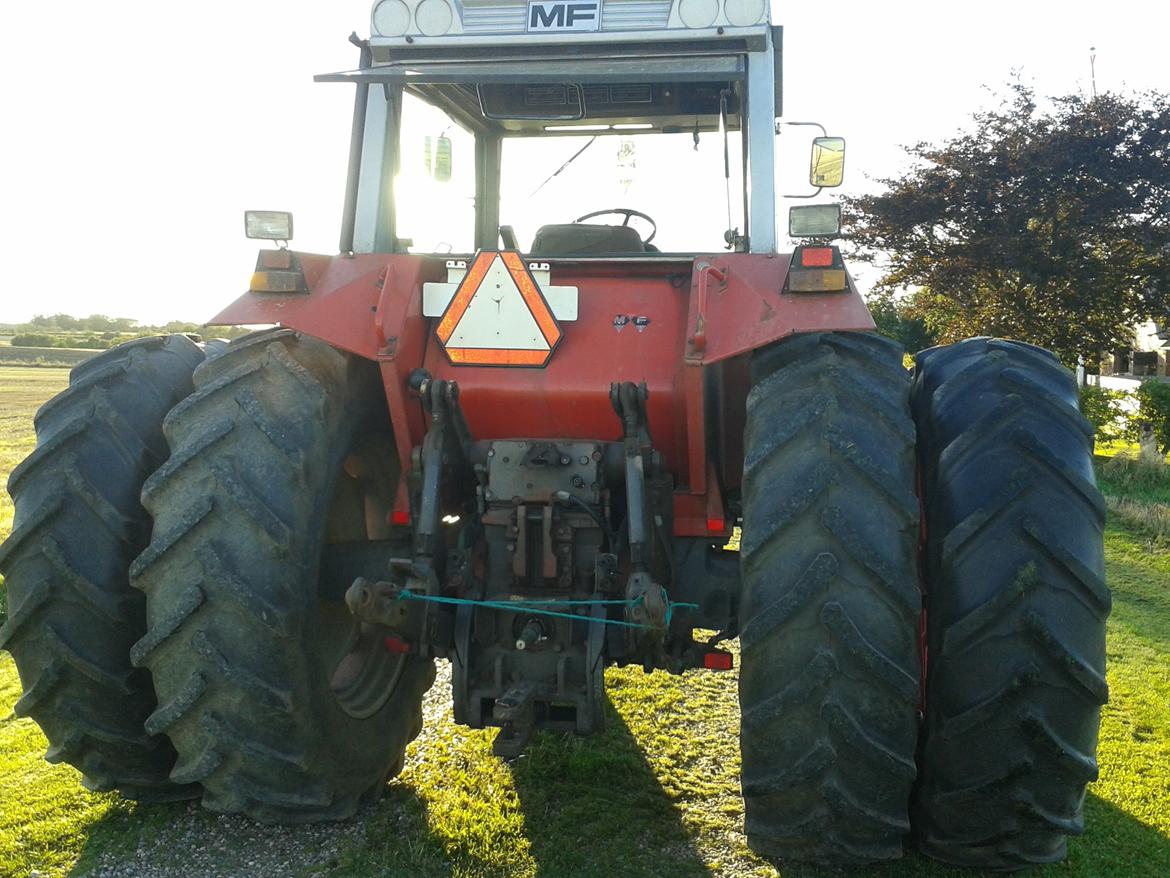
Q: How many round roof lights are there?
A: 4